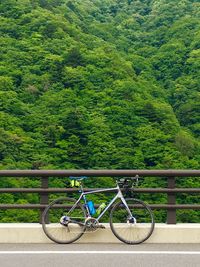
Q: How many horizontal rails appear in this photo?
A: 3